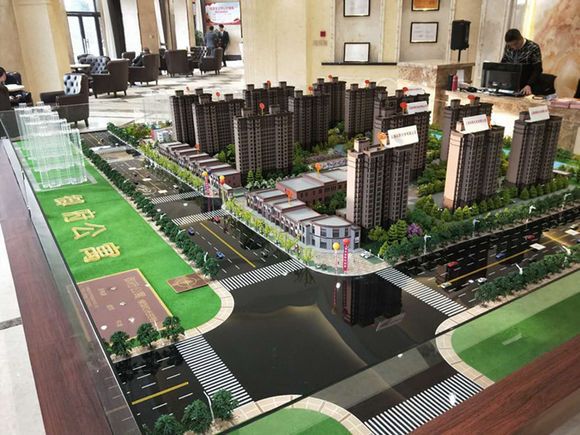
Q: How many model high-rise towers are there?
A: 13